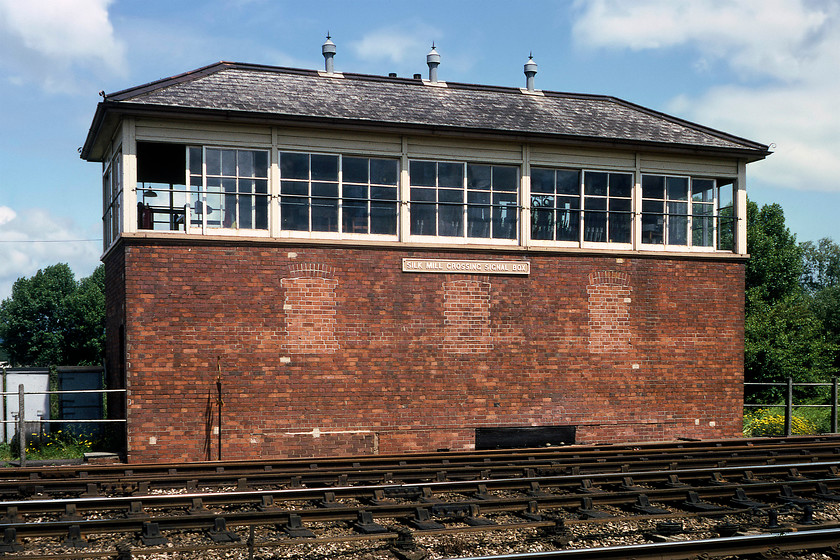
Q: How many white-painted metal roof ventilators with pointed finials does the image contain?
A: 3